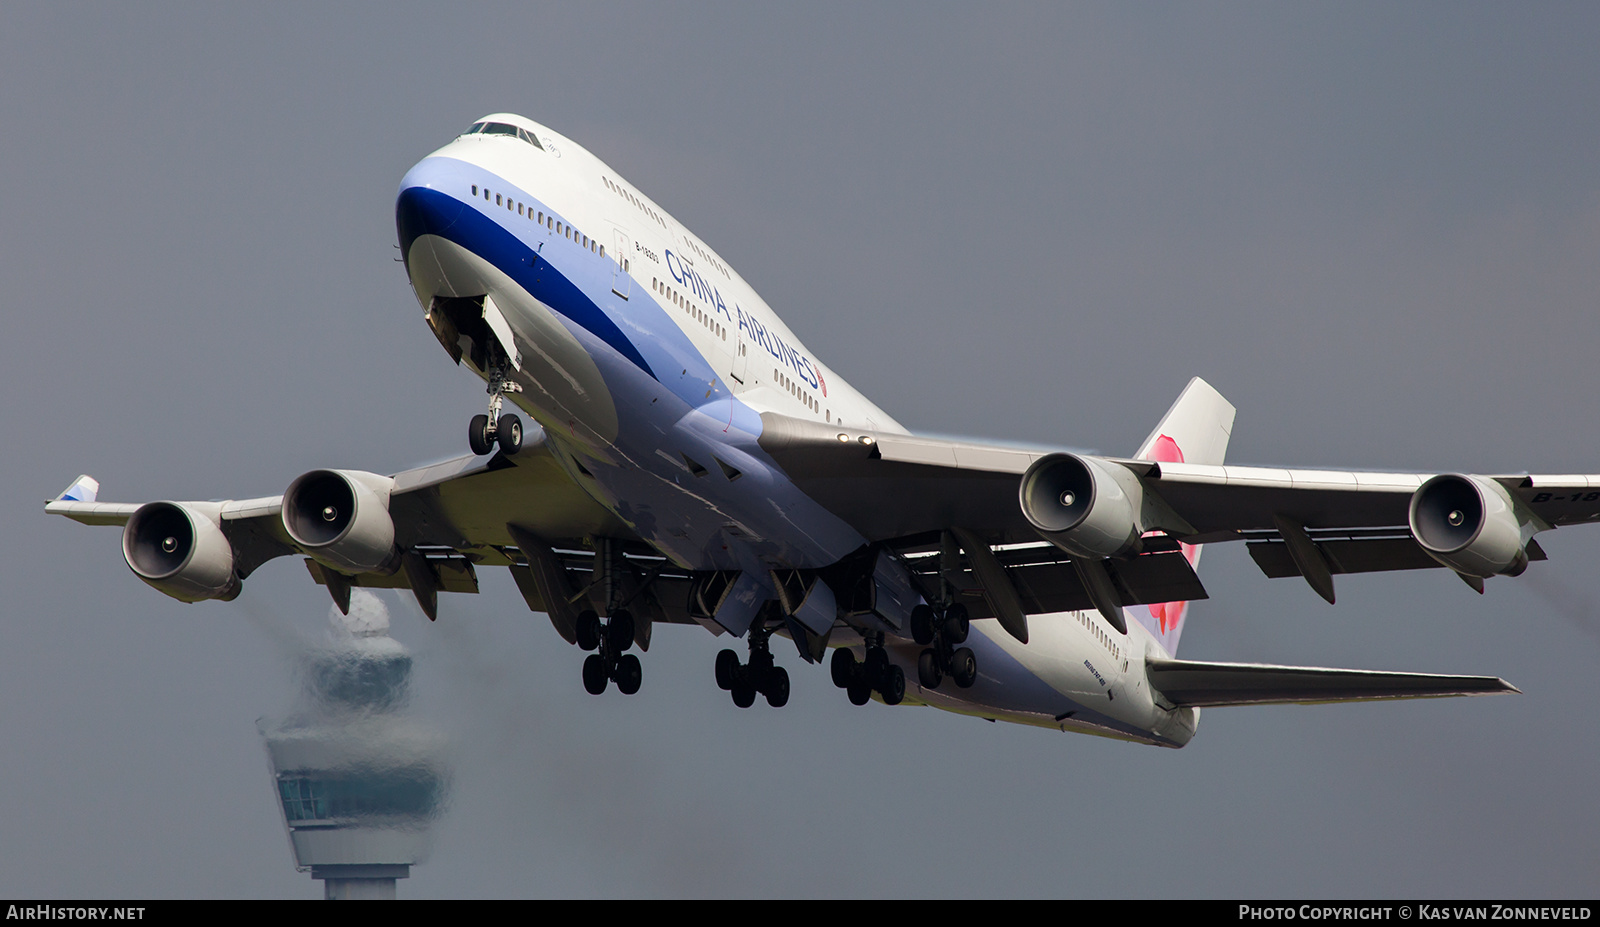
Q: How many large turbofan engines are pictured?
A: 4